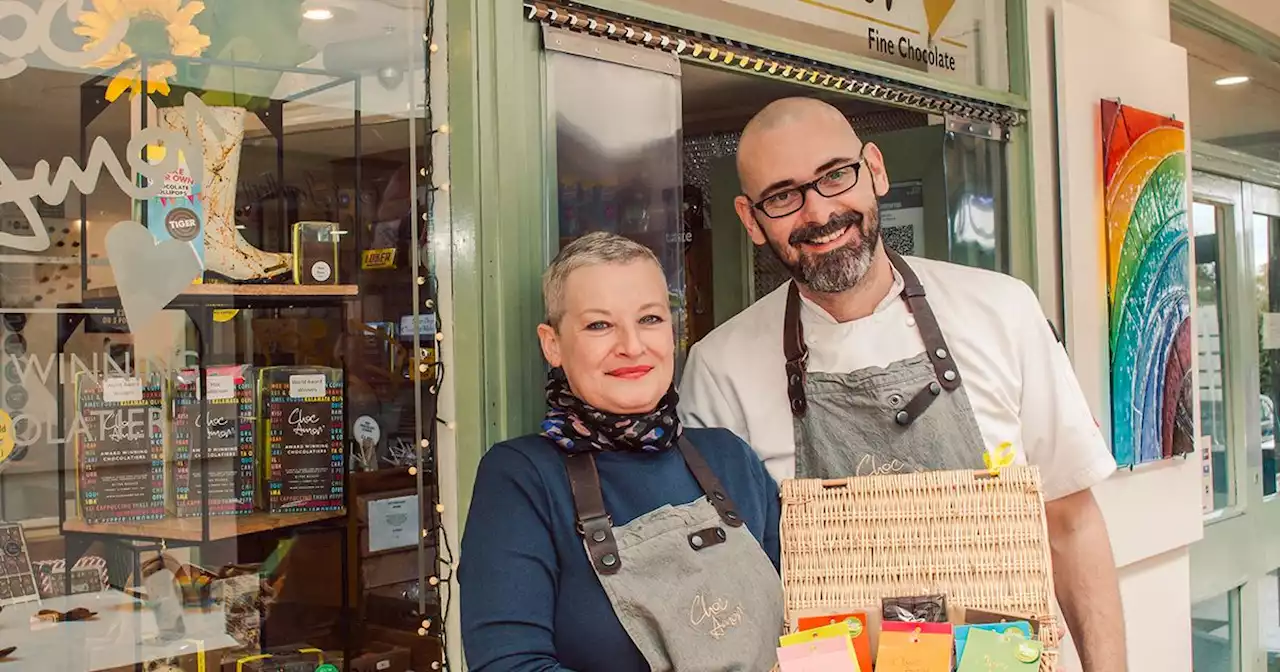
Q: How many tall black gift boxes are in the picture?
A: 3